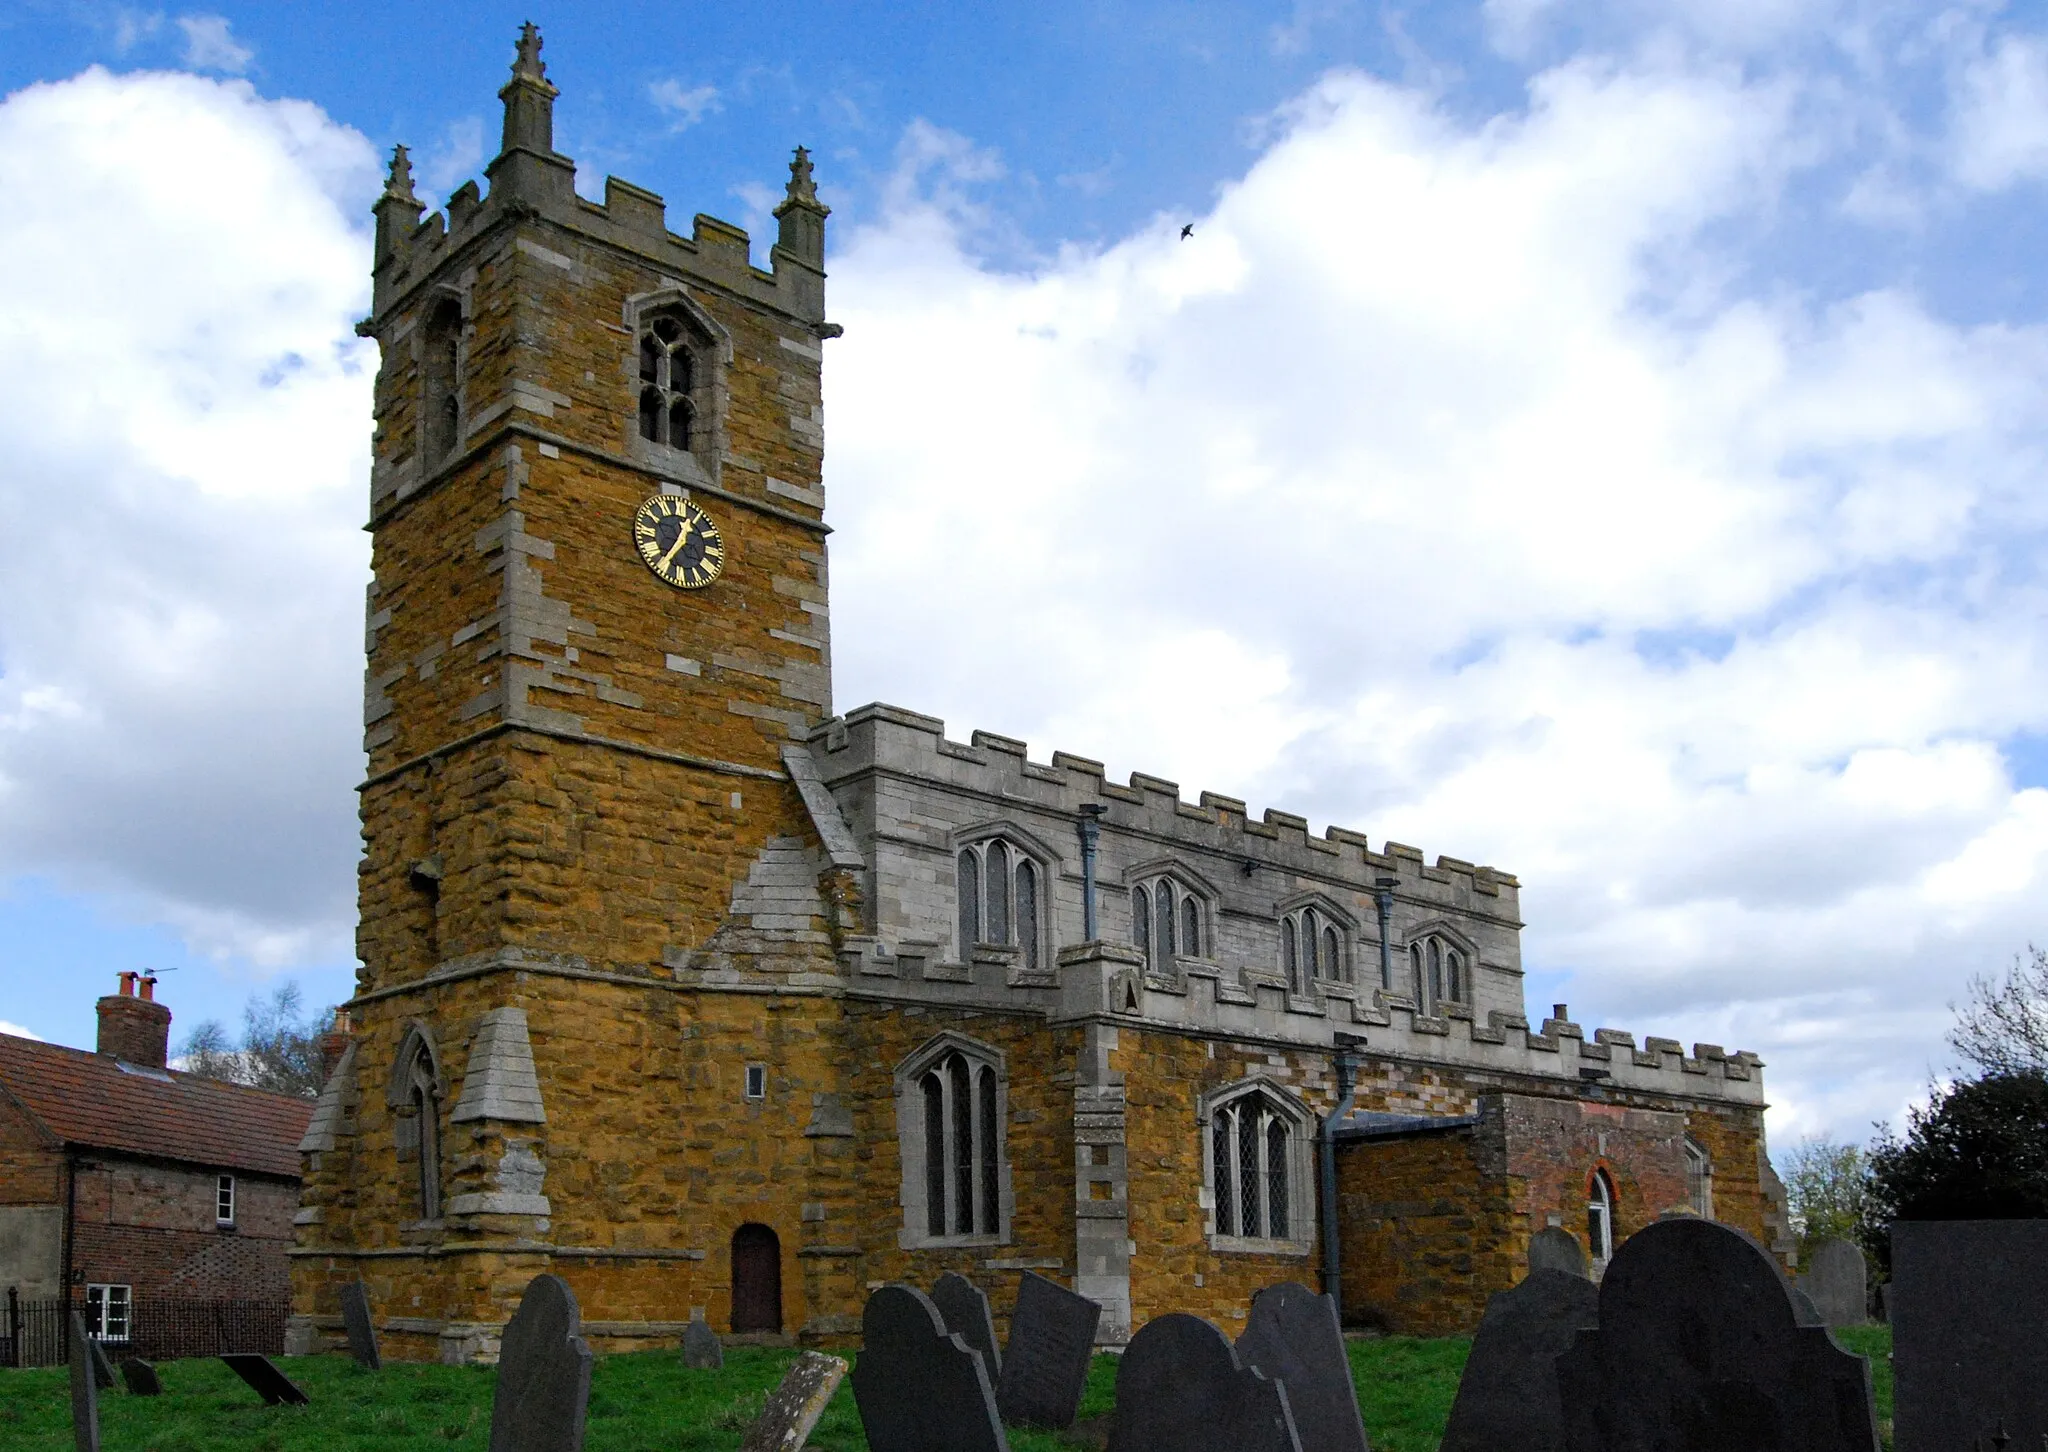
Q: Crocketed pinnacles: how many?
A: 3